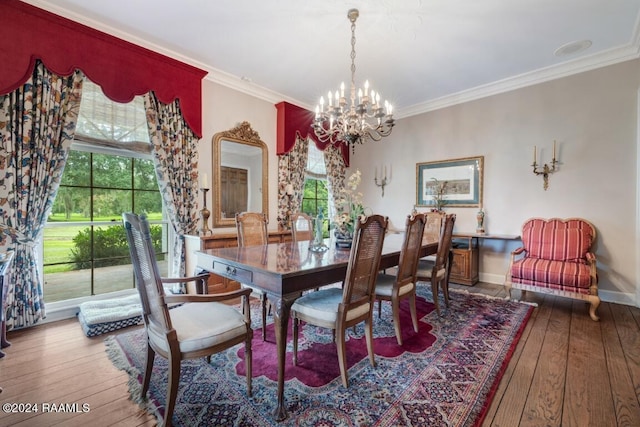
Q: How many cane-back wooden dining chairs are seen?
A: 7